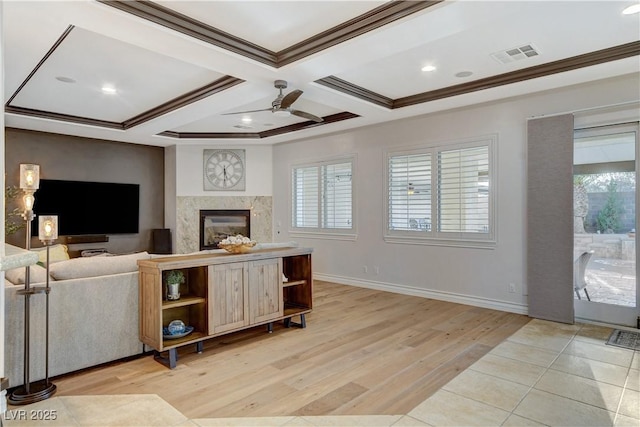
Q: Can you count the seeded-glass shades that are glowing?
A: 2